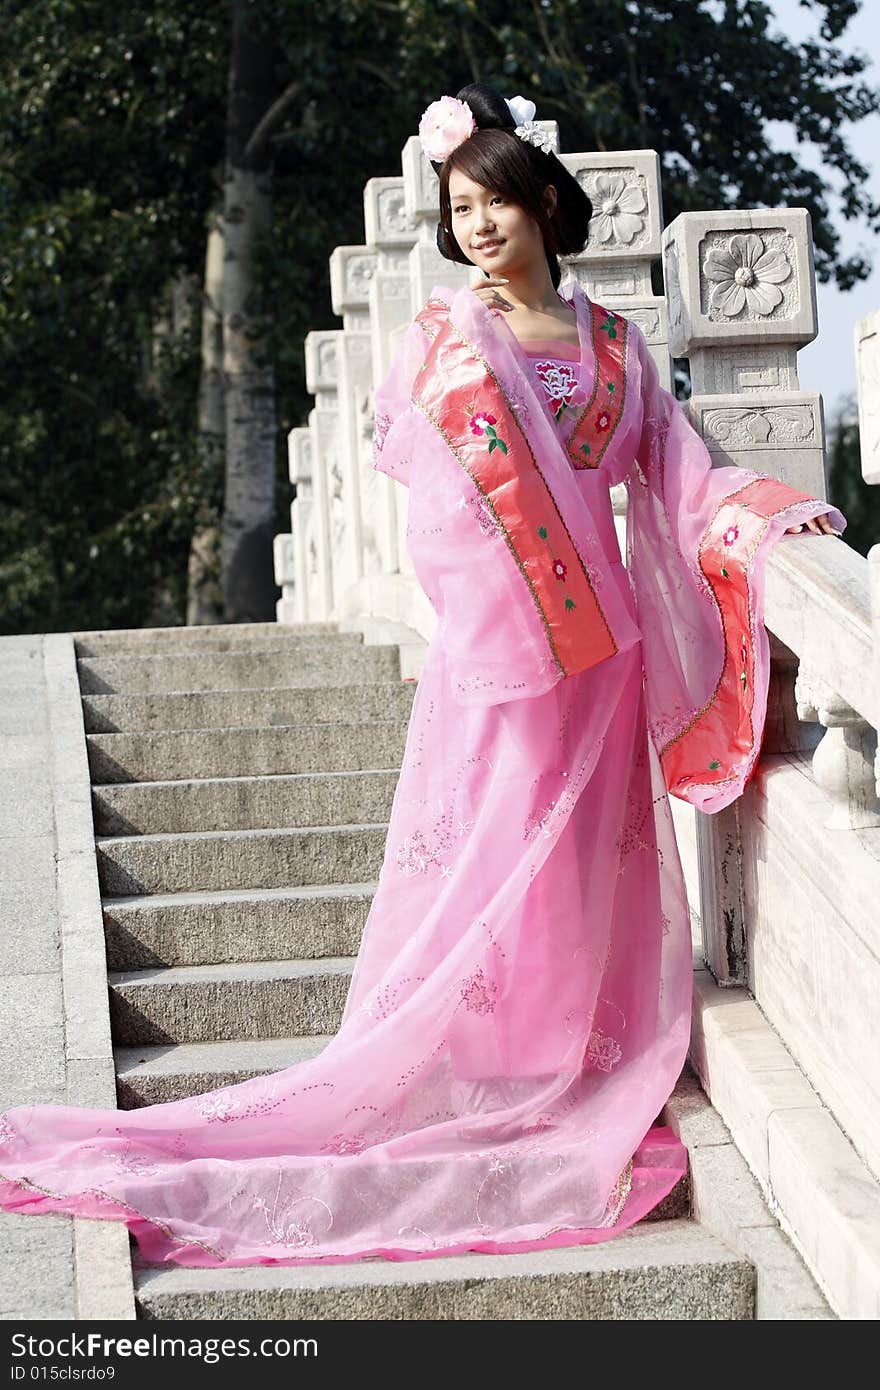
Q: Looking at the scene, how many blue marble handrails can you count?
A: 0